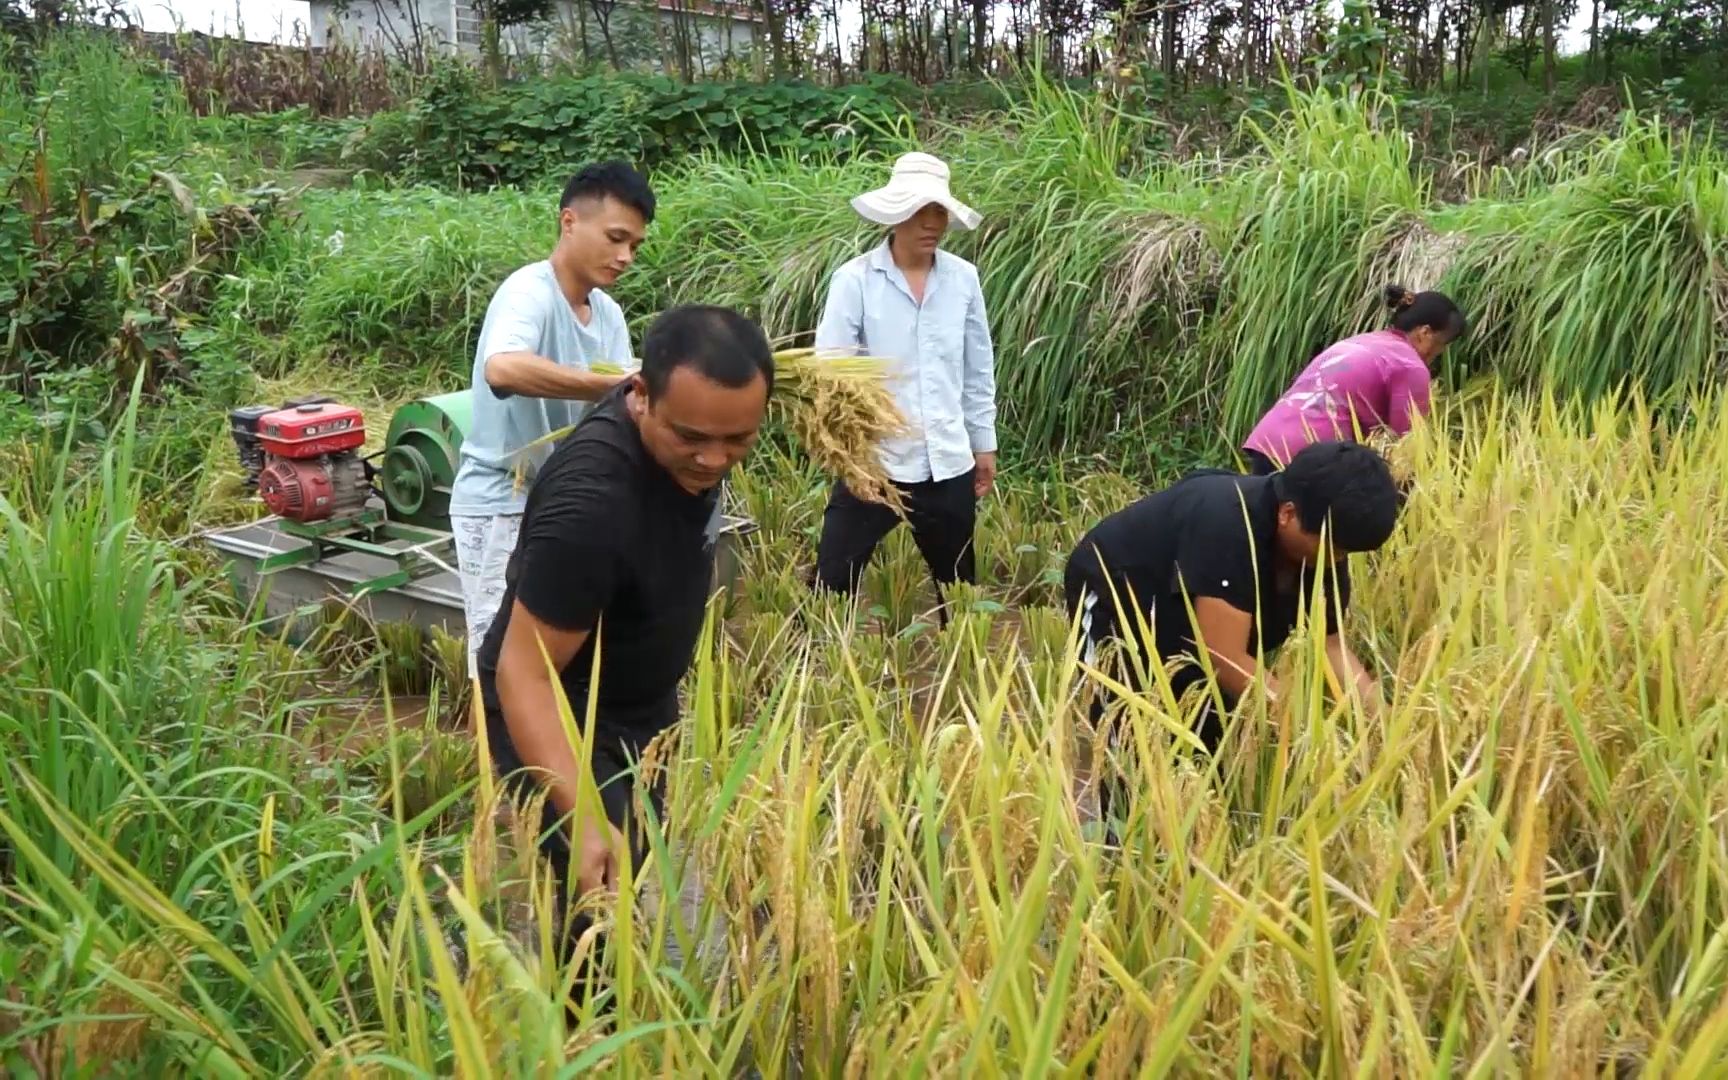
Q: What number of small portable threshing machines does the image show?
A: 1